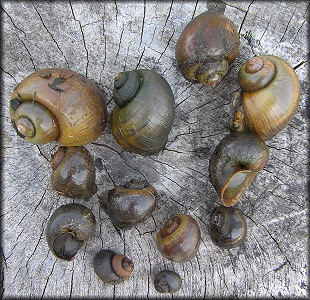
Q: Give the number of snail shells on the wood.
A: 12